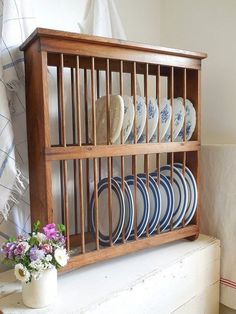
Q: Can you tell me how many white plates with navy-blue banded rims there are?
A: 7